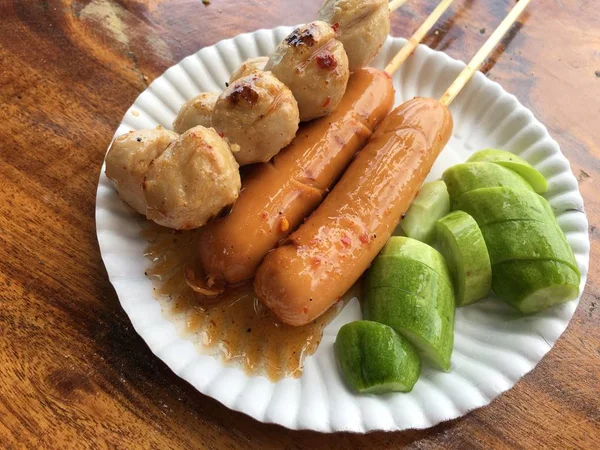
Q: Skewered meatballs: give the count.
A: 7